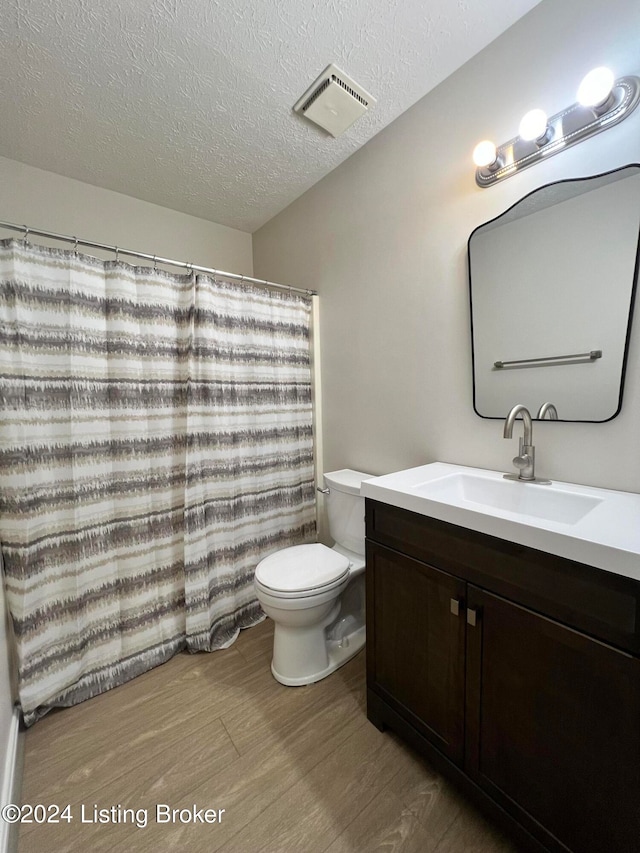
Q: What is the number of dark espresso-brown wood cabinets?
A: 1